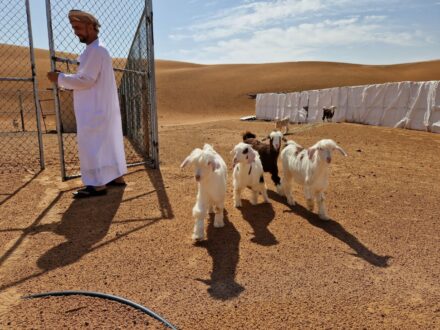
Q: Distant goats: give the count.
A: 2